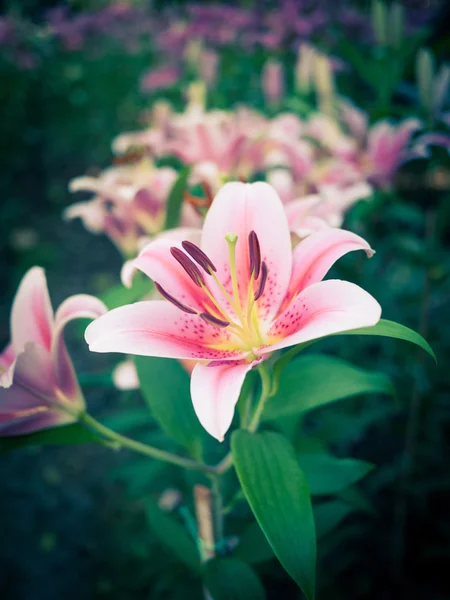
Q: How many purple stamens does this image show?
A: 6